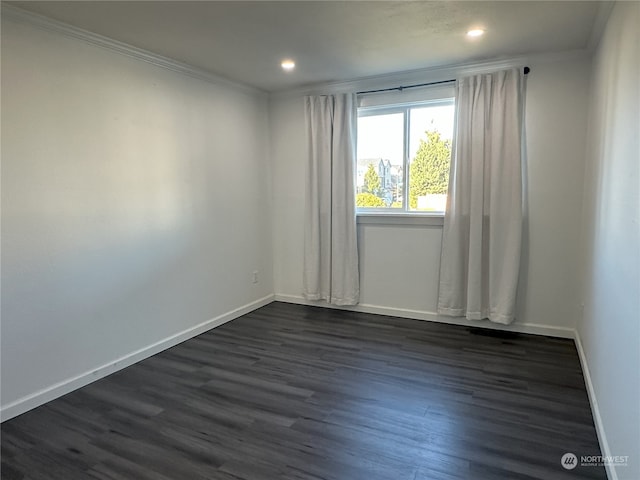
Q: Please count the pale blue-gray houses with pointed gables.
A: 2